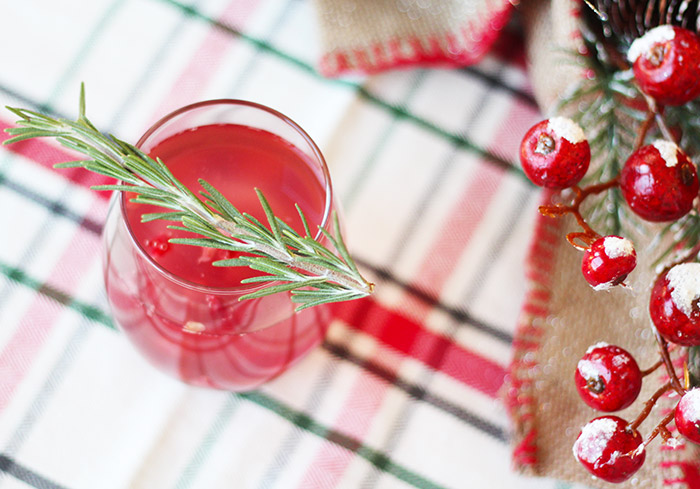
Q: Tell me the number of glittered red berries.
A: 8